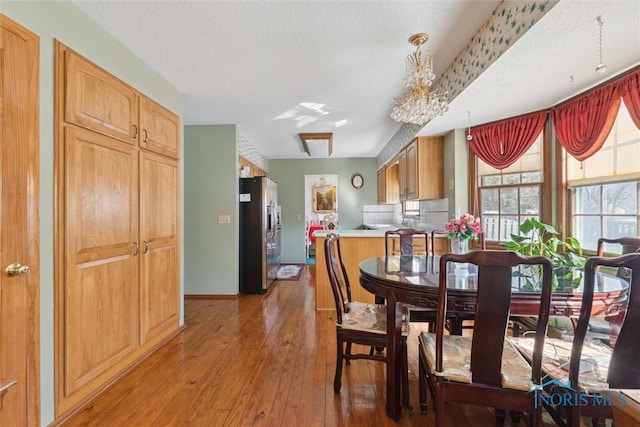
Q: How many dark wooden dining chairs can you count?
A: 6